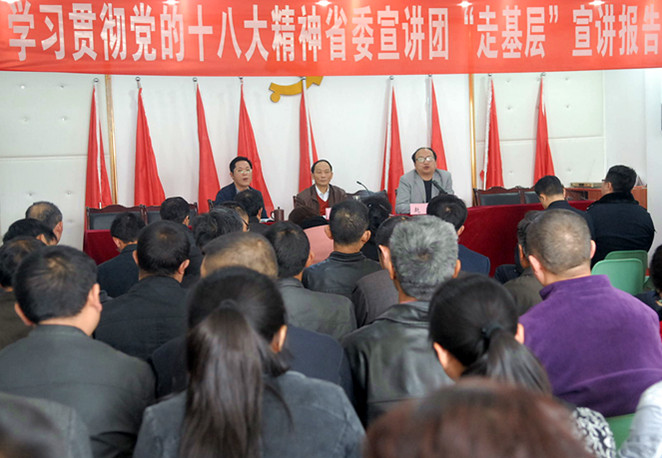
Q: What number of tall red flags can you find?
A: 9